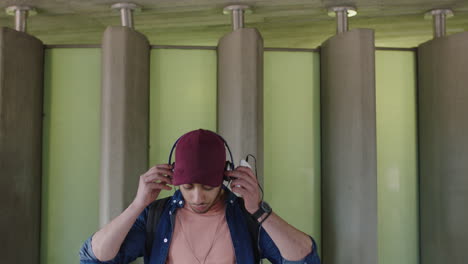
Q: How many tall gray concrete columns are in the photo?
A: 5